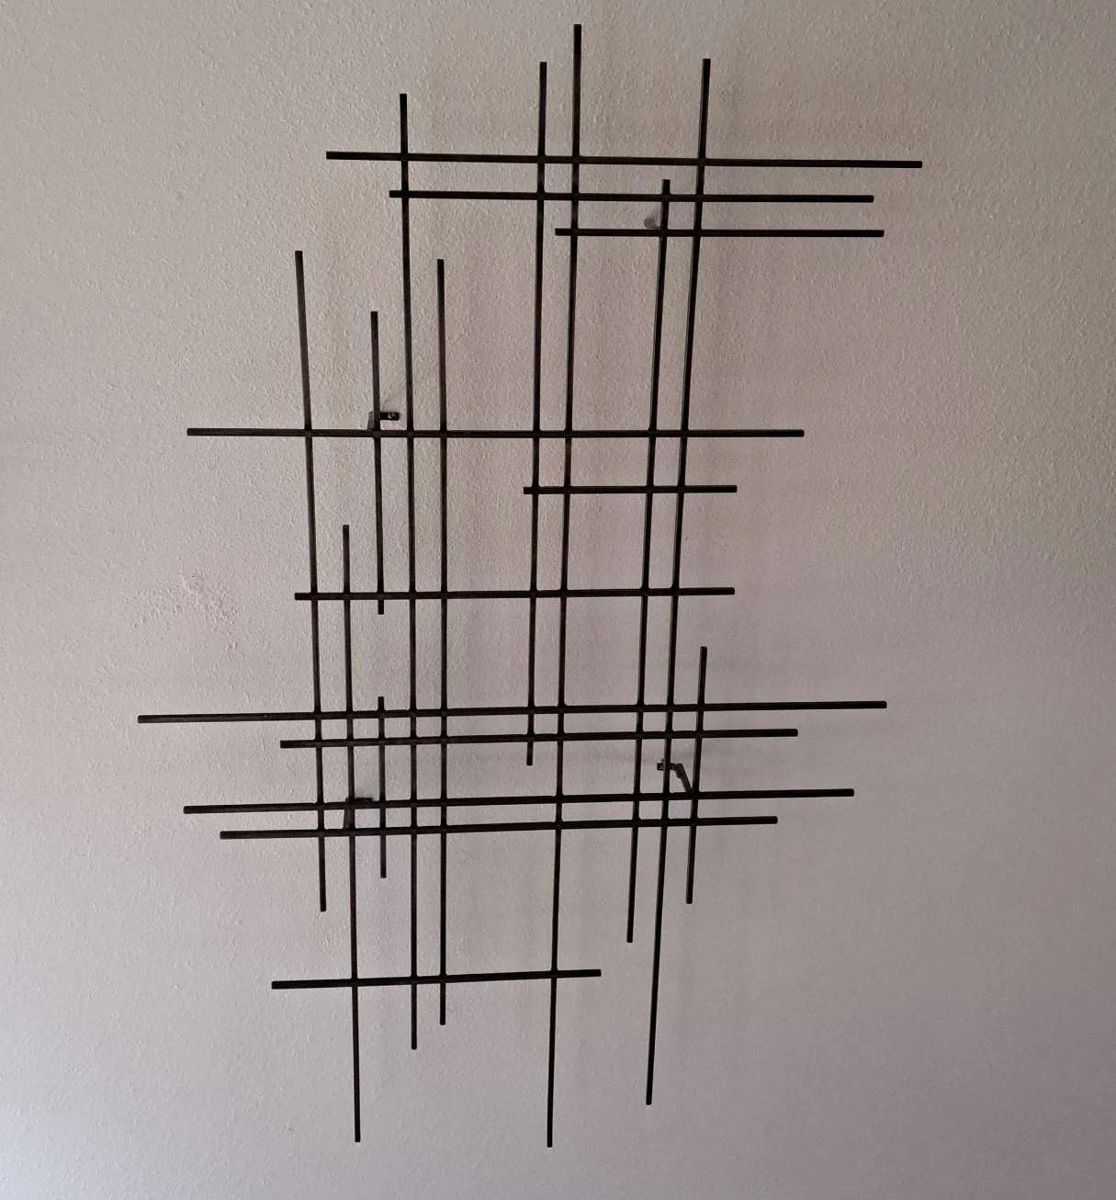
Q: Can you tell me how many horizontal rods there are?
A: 11